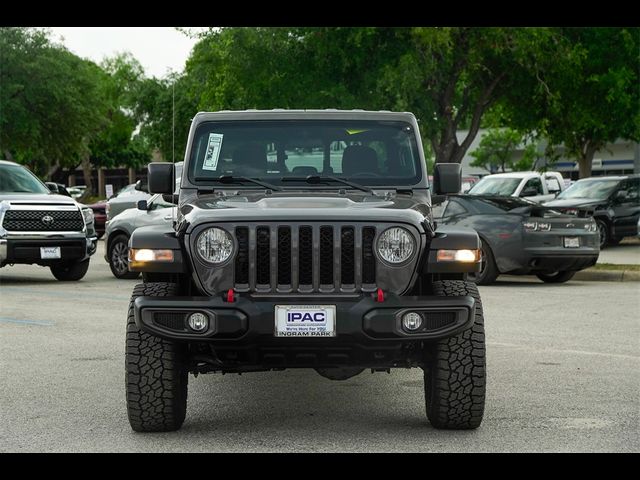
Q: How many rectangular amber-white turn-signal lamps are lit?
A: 2